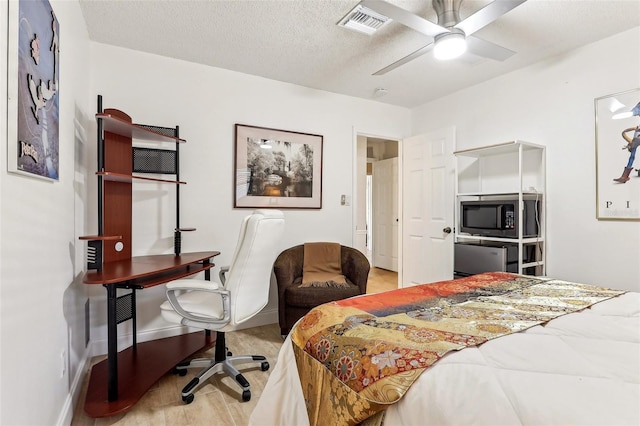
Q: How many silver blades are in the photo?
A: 4